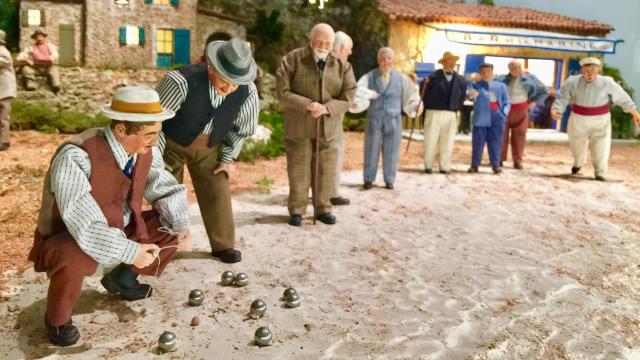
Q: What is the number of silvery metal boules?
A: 8